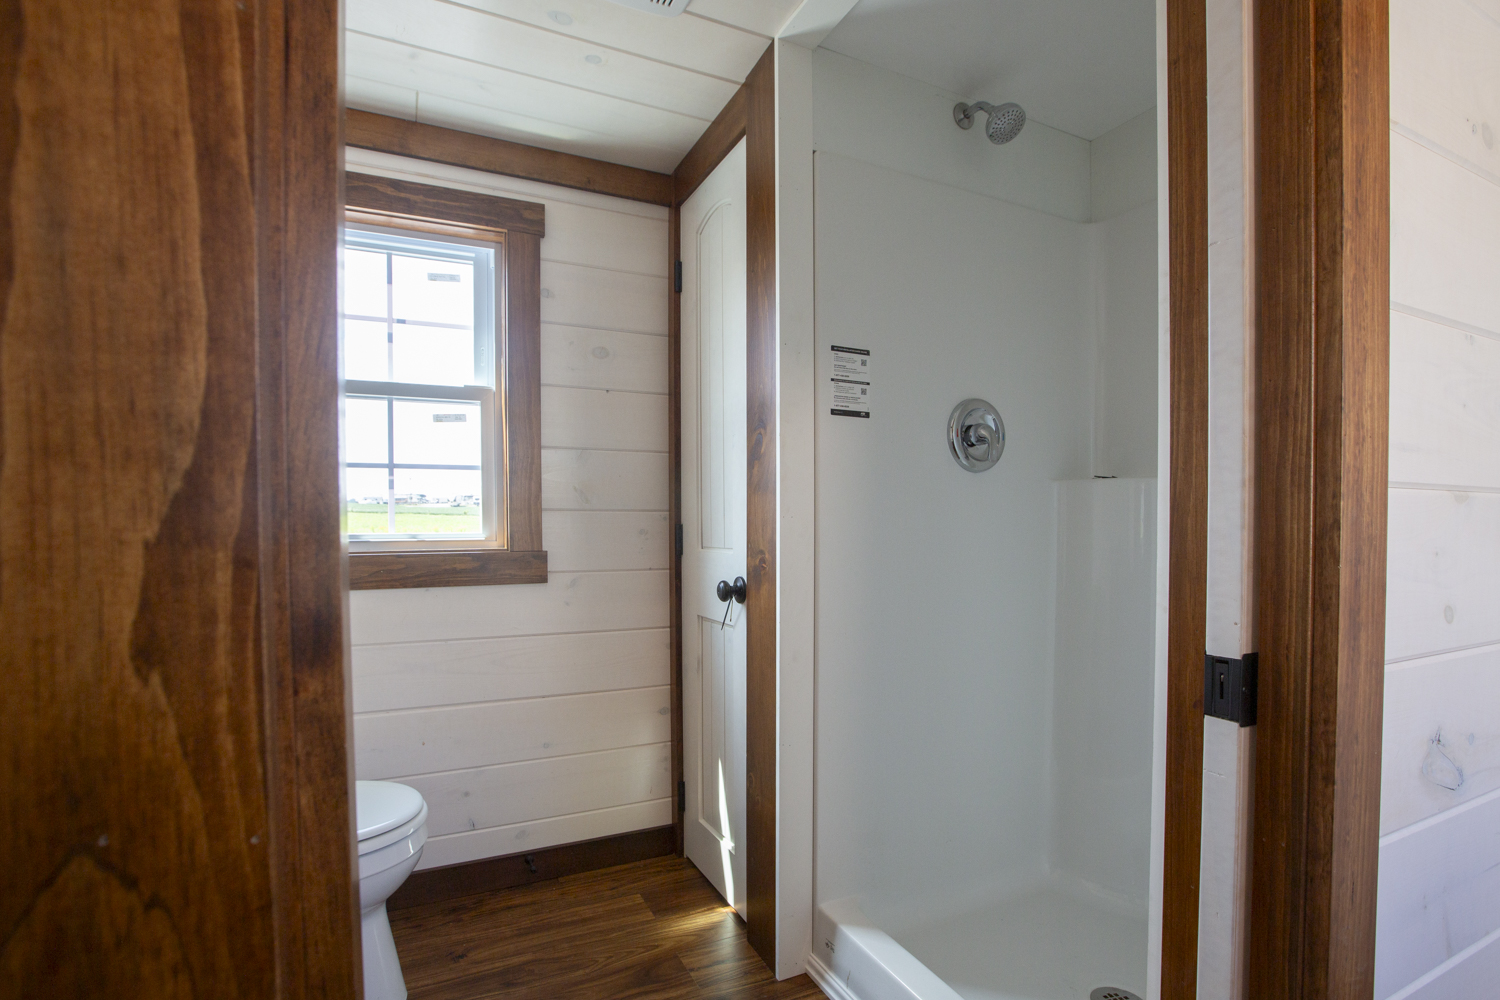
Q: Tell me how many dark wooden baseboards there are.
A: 1